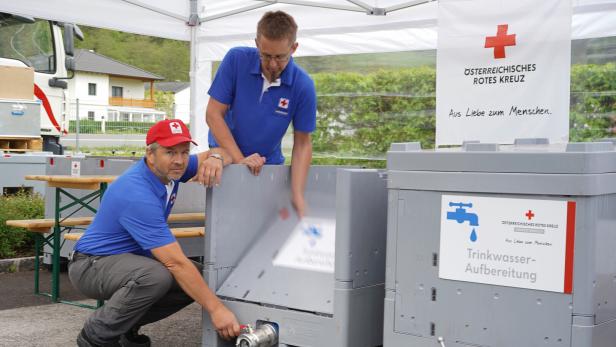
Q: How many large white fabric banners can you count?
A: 1